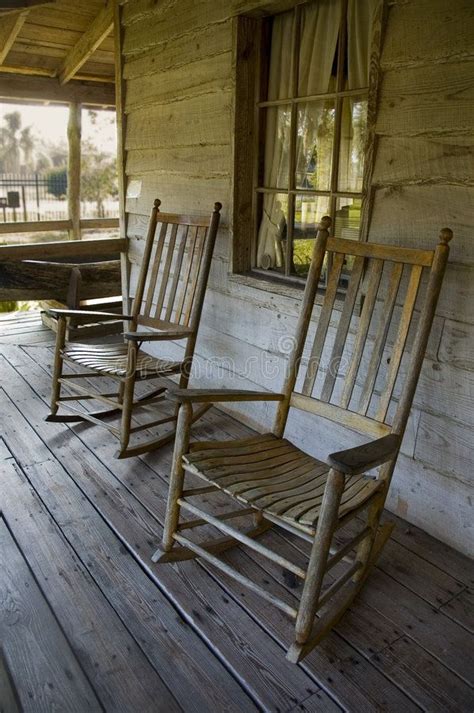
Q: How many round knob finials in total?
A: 4